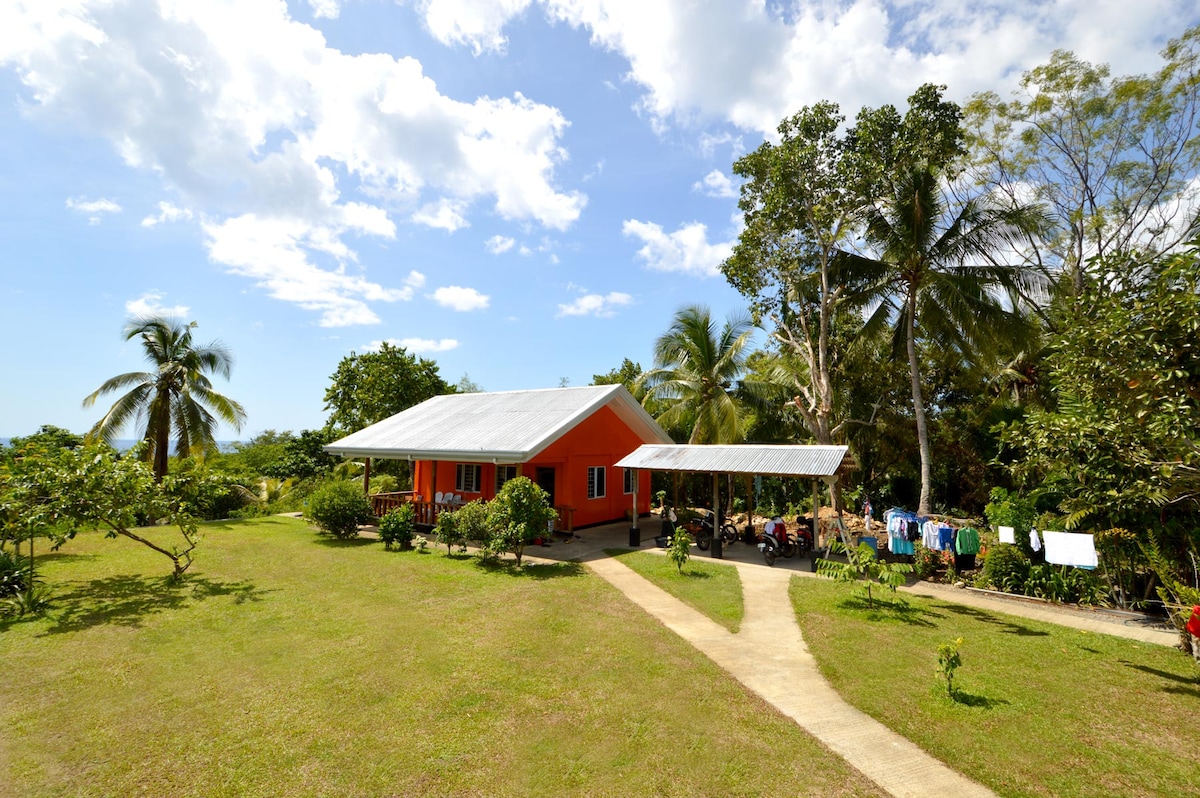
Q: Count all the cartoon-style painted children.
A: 0